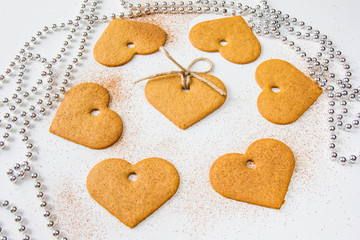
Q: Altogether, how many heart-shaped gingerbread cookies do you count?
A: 7